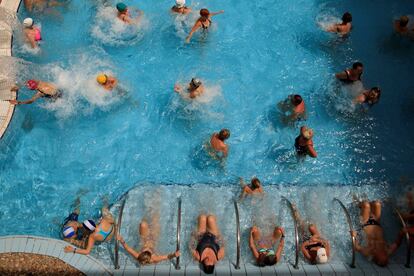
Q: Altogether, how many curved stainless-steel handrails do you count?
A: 6